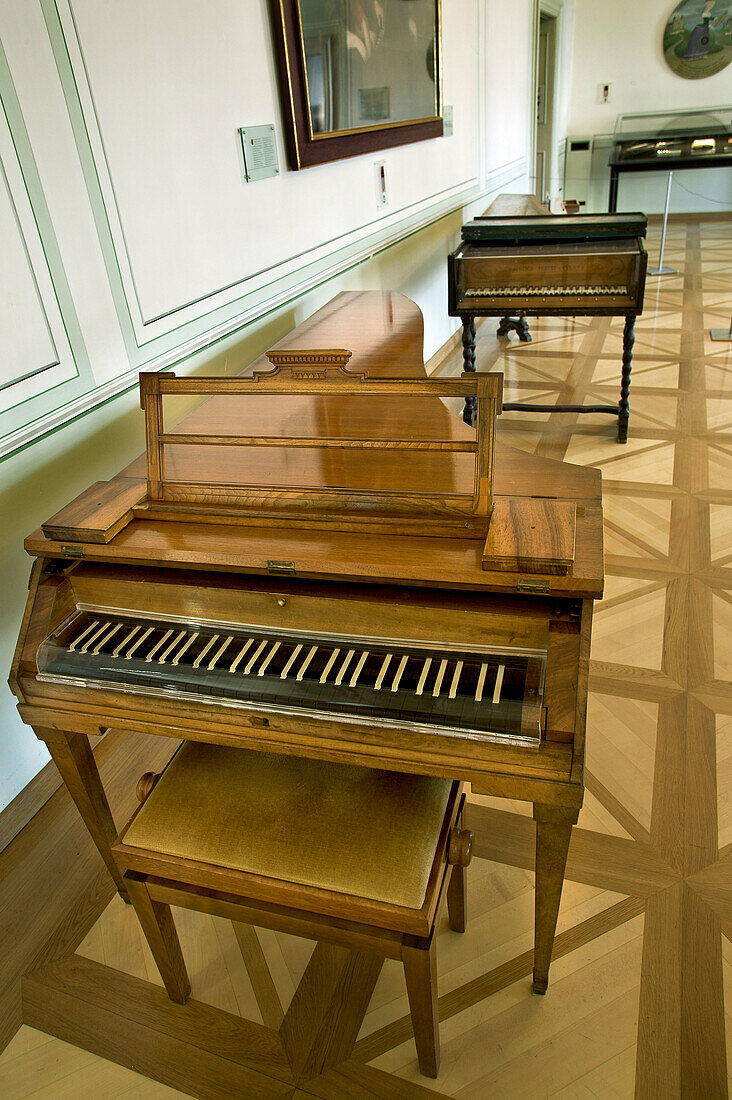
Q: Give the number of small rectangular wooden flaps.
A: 2